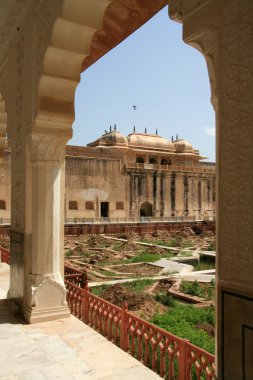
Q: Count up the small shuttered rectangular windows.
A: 4